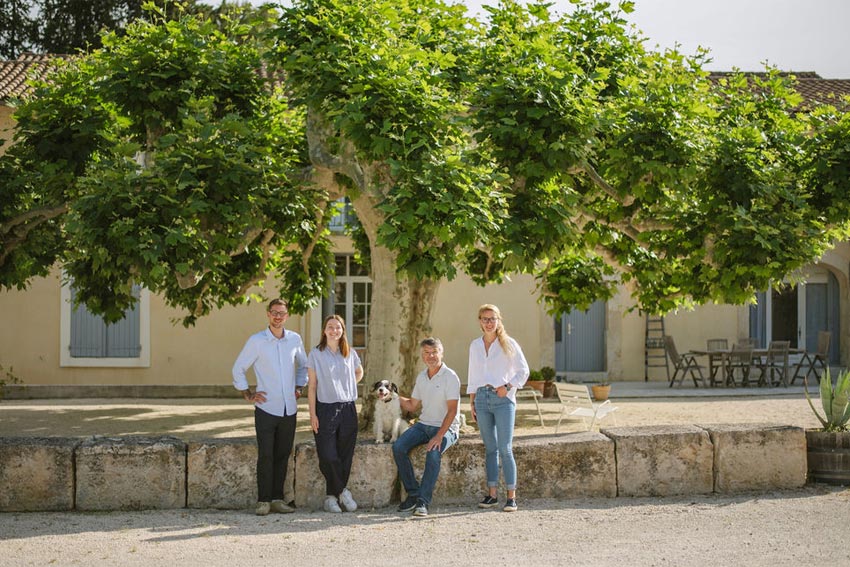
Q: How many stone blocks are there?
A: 7